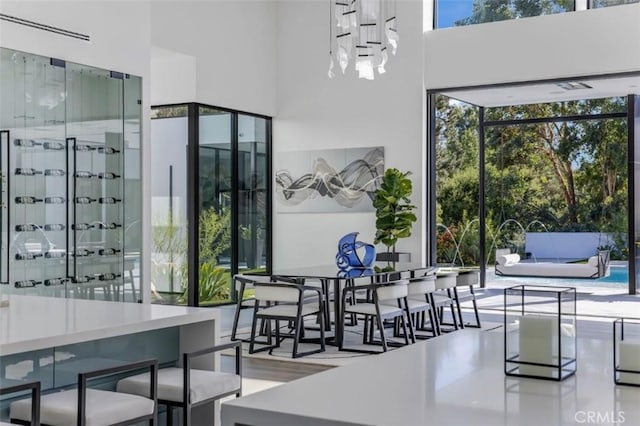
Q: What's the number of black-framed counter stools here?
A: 3